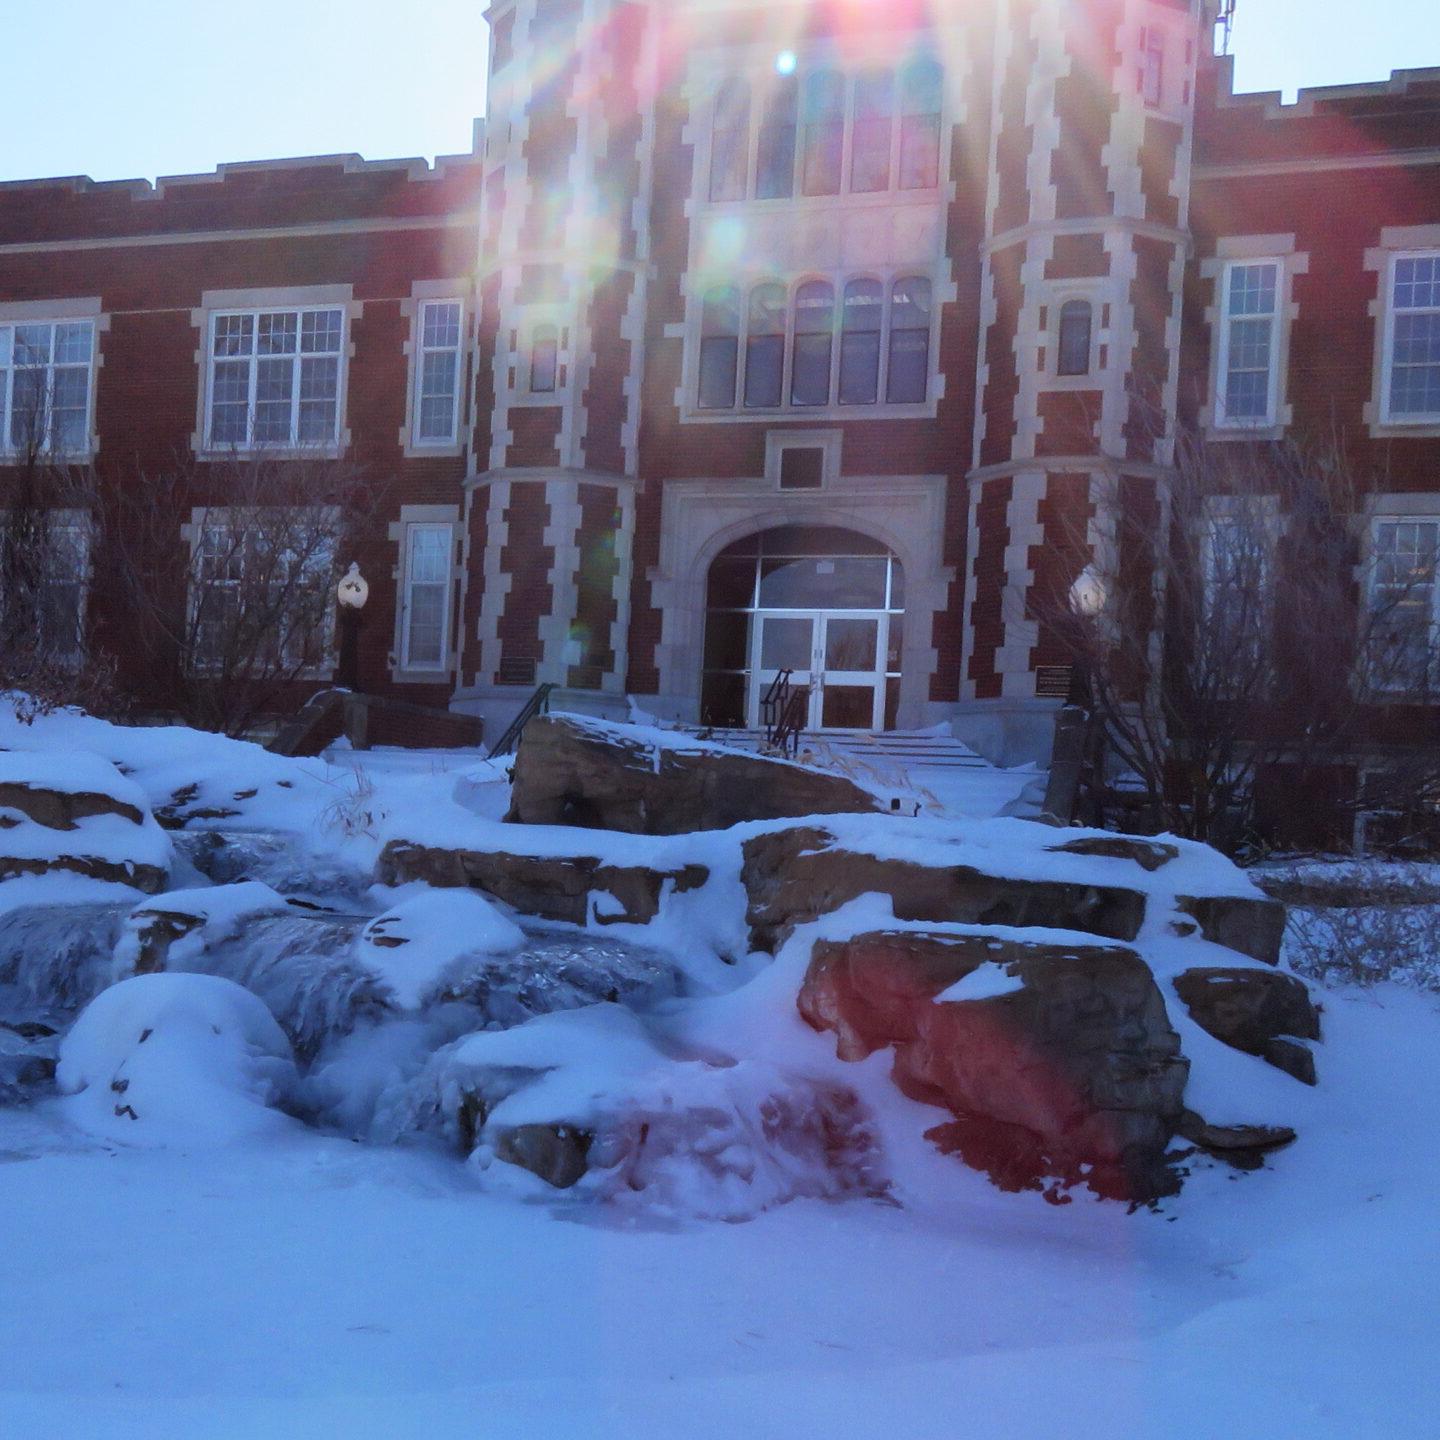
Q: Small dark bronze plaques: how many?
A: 2